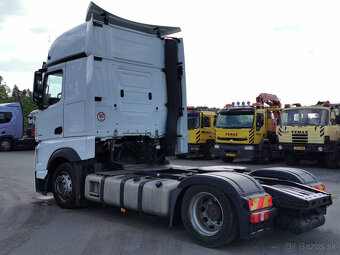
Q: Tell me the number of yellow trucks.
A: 3